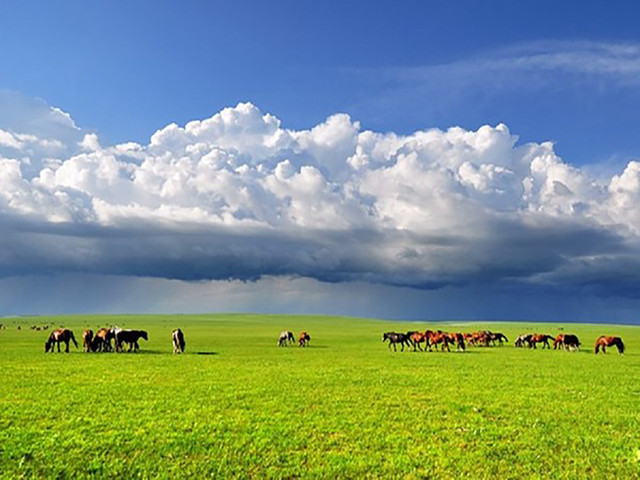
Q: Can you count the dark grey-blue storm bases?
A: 1